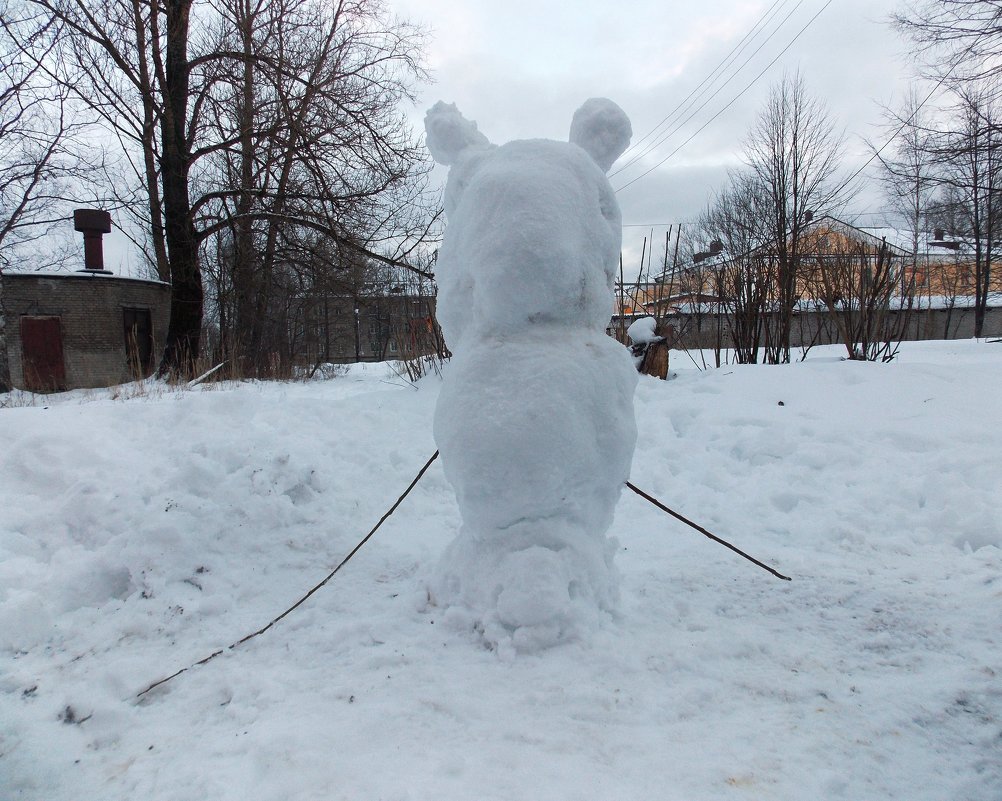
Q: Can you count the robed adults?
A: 0